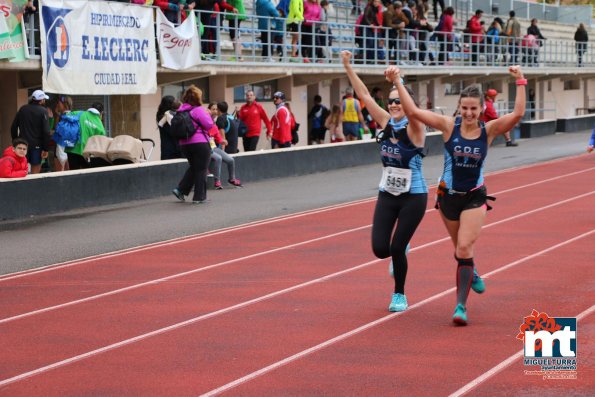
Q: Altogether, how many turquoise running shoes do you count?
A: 4